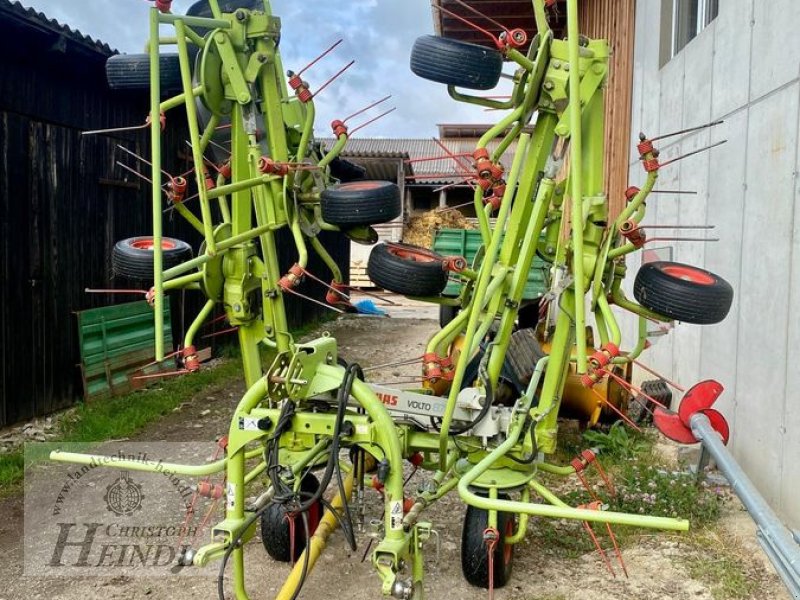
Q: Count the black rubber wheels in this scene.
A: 8